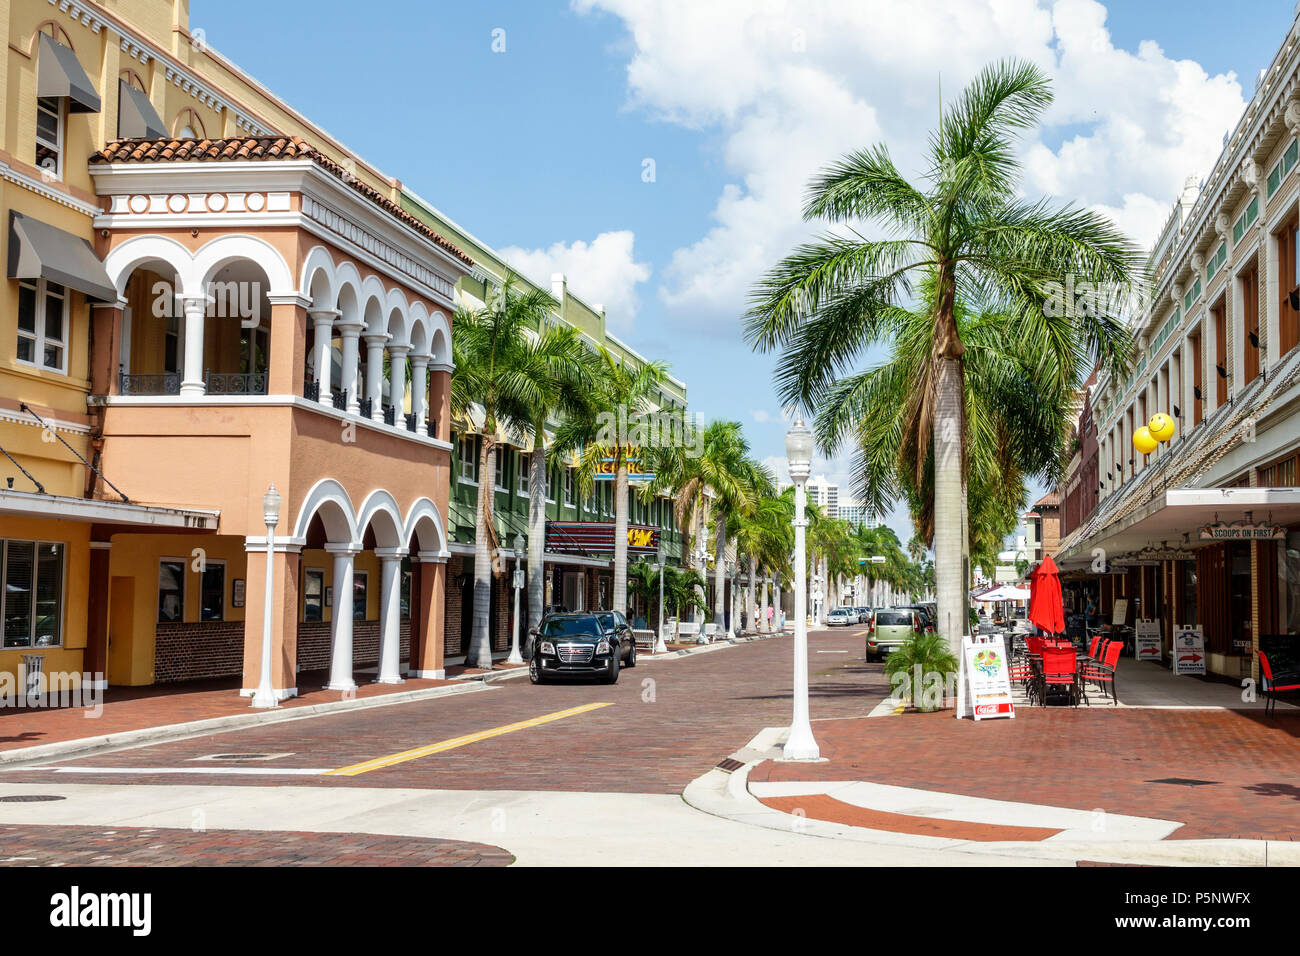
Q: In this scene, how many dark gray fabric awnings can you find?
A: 3